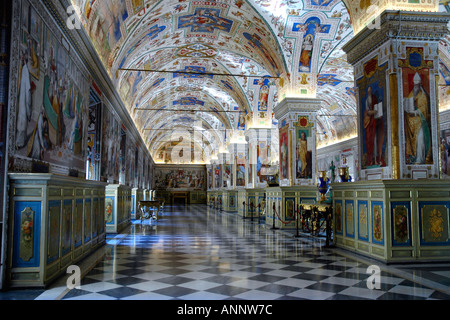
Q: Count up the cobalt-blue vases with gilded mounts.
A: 2